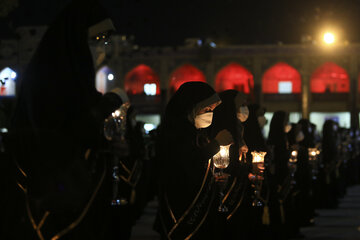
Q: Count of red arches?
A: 5